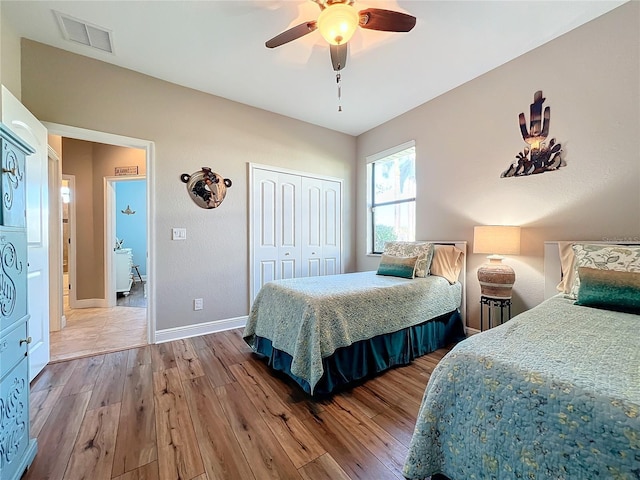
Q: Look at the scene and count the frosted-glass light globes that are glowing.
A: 1